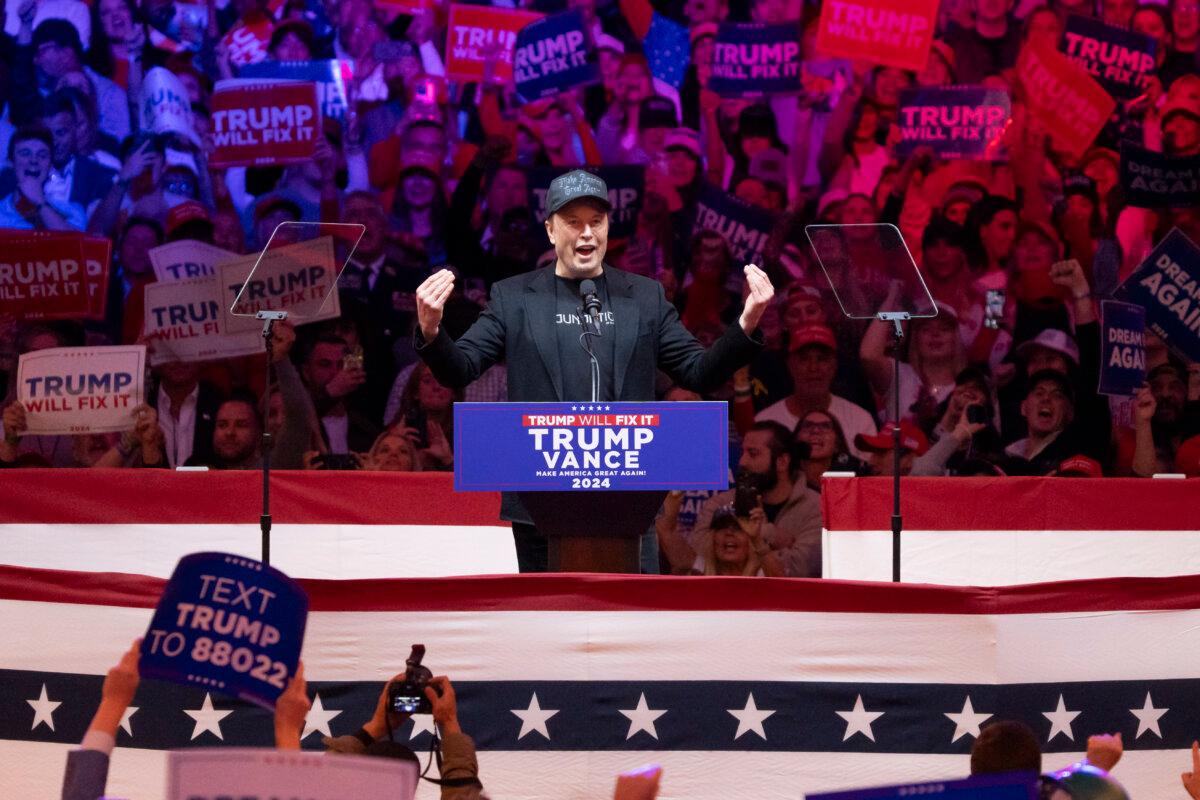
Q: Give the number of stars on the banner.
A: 12